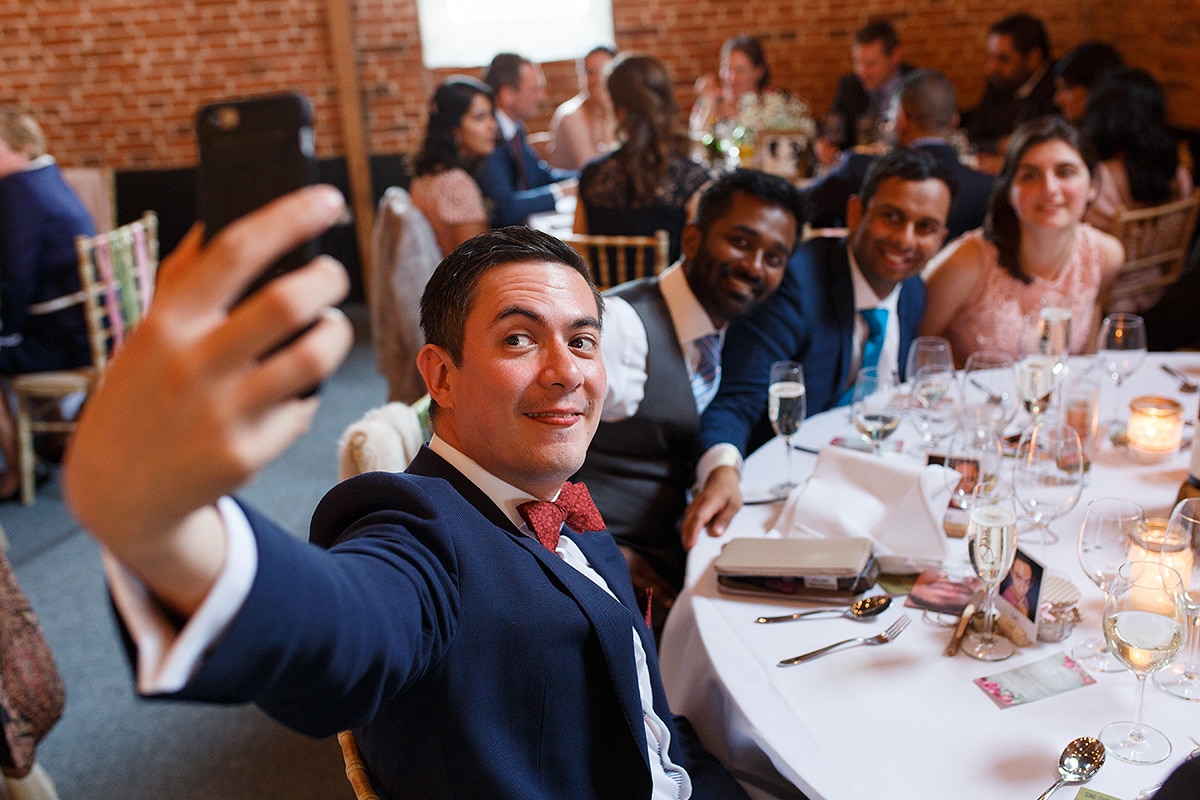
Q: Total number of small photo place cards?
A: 2